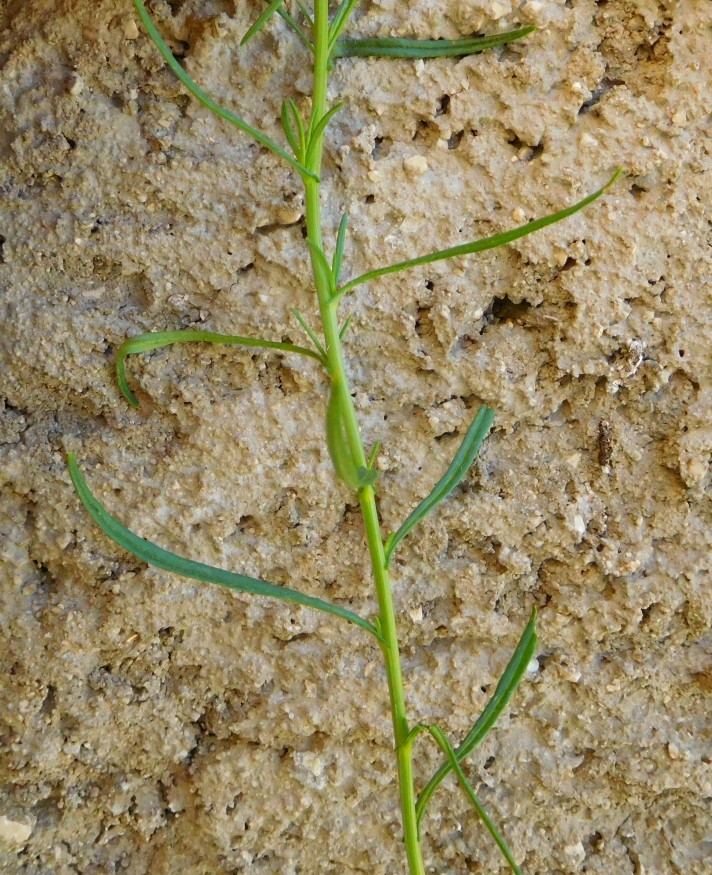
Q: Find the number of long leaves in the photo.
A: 8